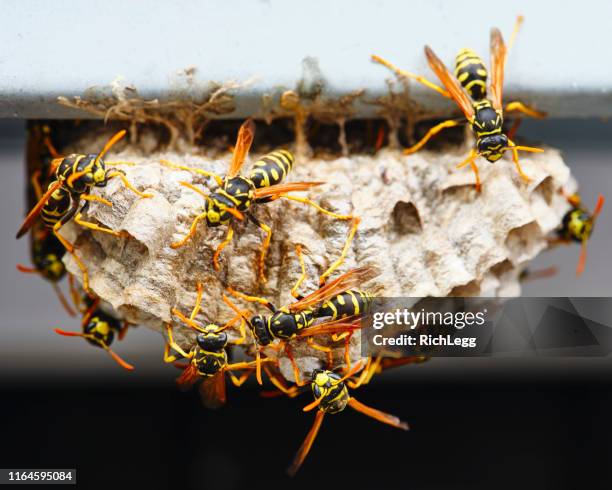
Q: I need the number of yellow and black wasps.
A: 9